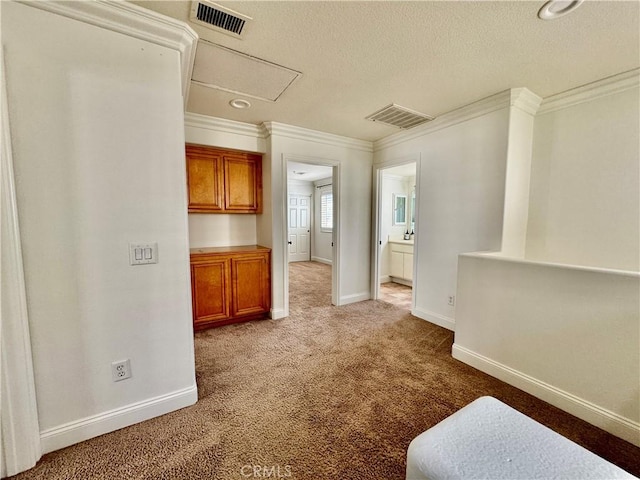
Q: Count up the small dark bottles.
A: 2